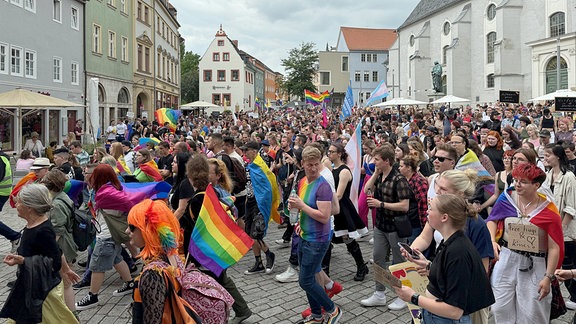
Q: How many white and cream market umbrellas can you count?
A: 5